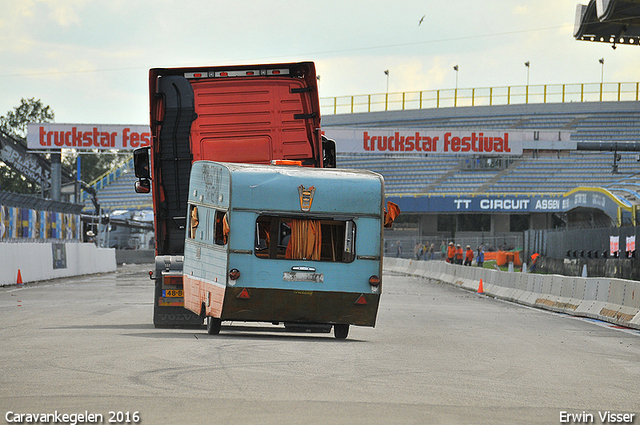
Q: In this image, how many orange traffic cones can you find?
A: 2